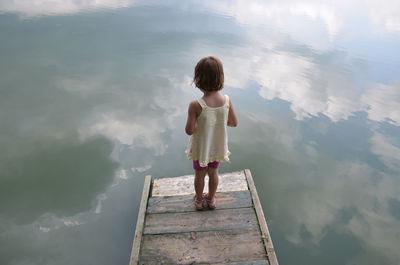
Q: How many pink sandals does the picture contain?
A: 2